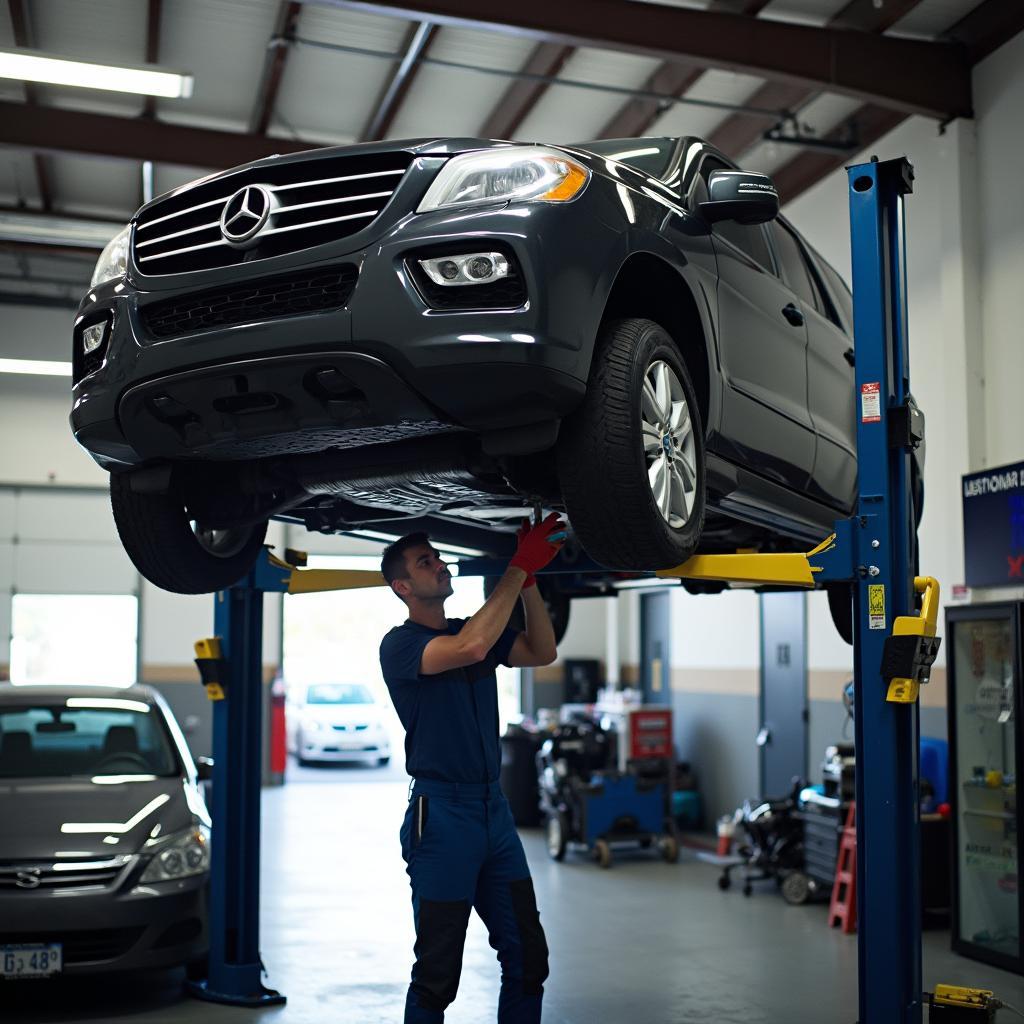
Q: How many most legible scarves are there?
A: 0